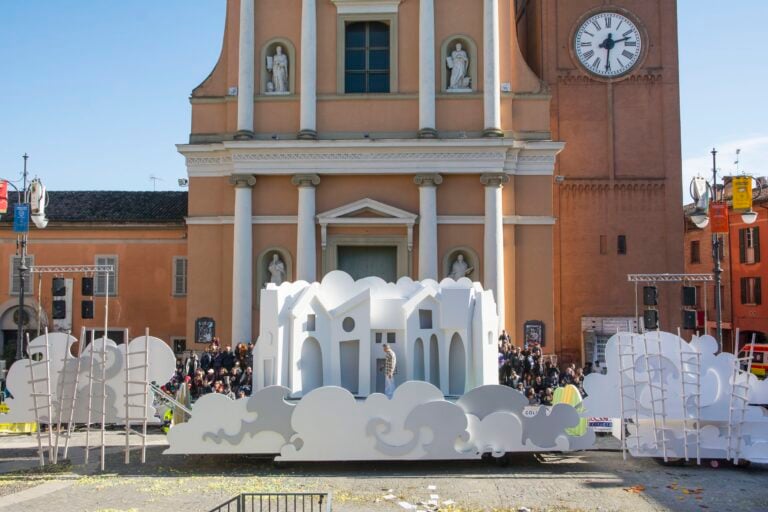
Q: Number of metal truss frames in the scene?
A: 2